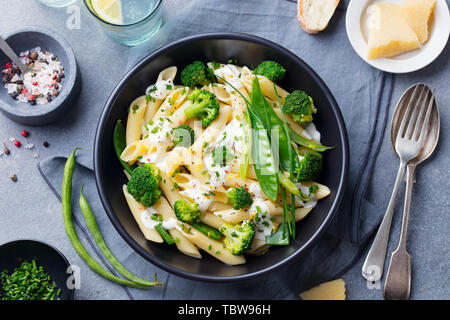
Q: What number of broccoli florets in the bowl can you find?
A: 11